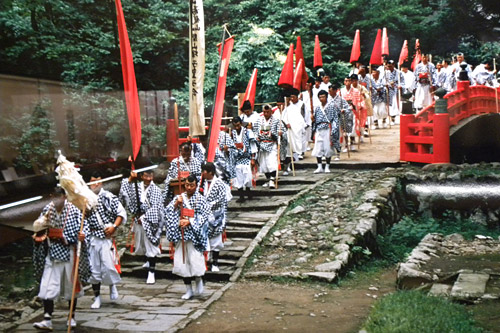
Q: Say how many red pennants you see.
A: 12